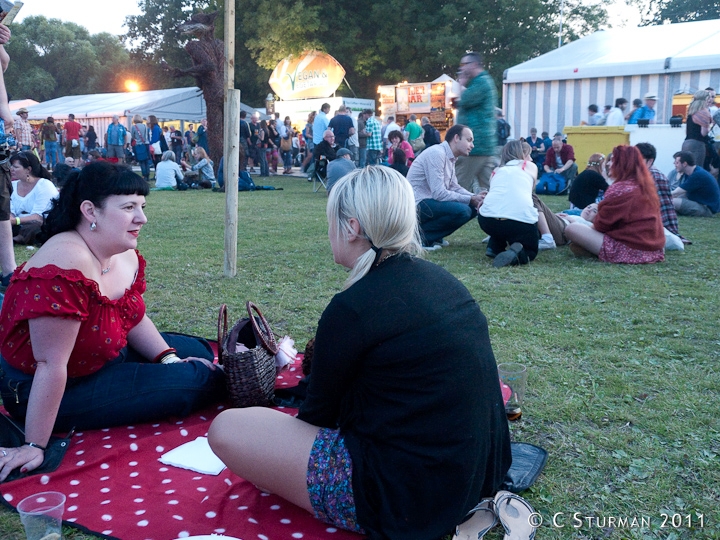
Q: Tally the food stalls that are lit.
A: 2